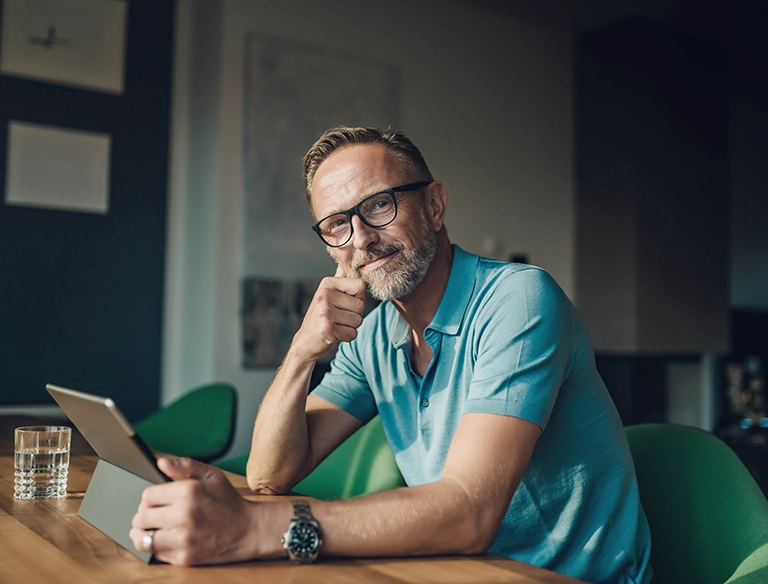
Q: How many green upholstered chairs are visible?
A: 3